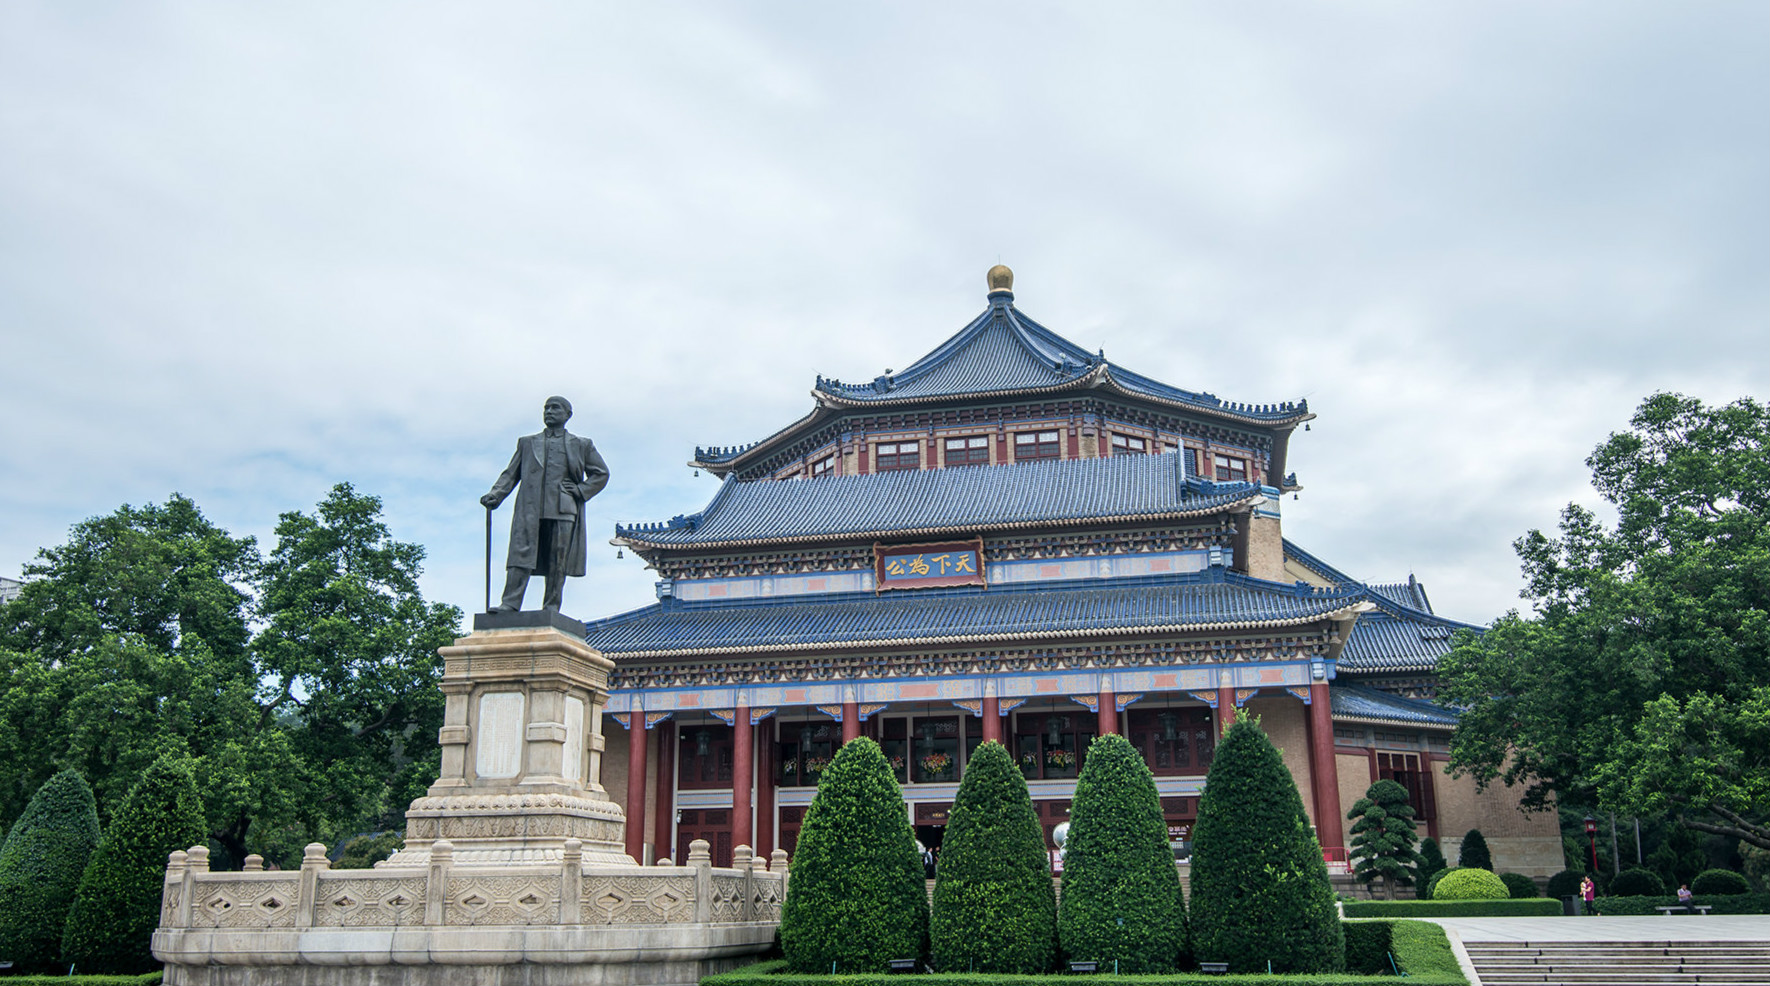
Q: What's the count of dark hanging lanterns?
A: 5